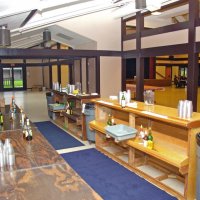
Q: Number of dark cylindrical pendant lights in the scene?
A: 3